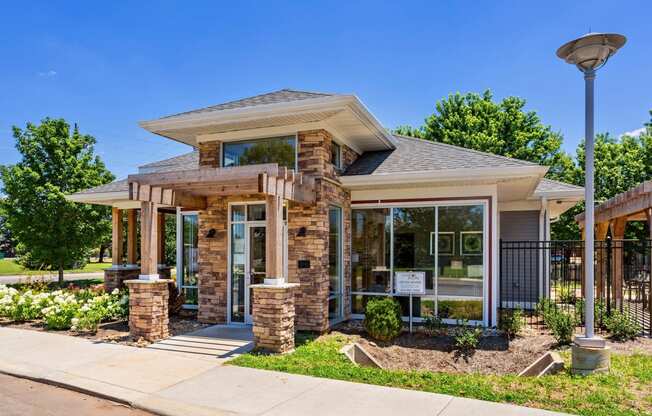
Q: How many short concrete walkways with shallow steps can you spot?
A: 1